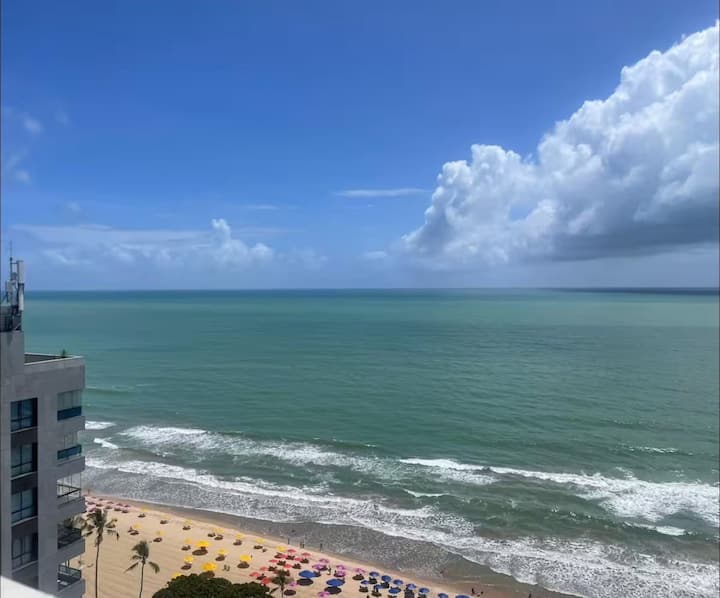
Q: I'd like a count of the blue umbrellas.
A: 12